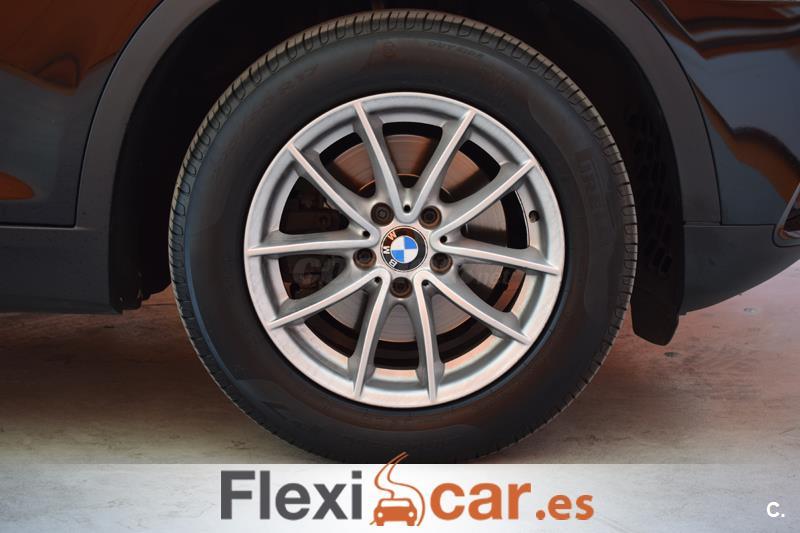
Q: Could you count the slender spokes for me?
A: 10